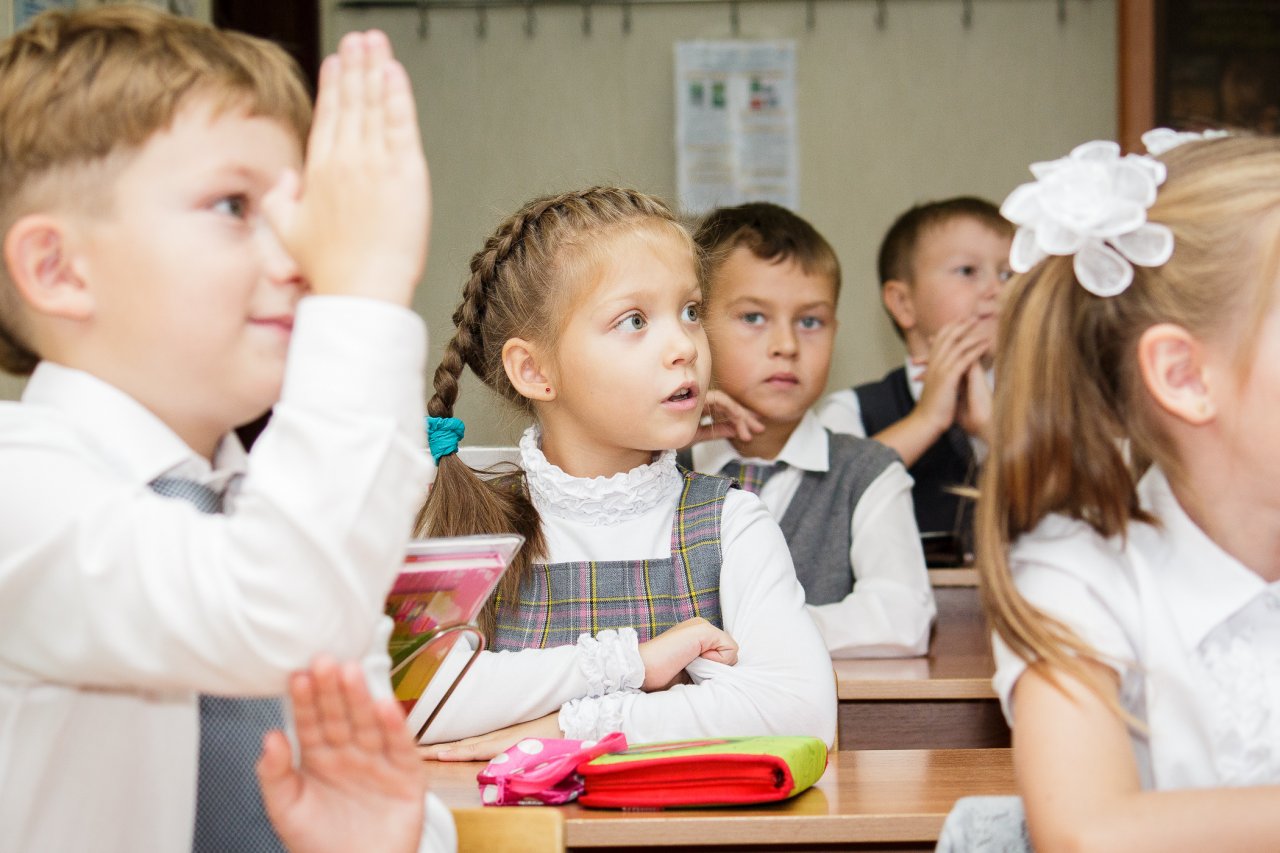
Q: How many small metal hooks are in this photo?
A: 10